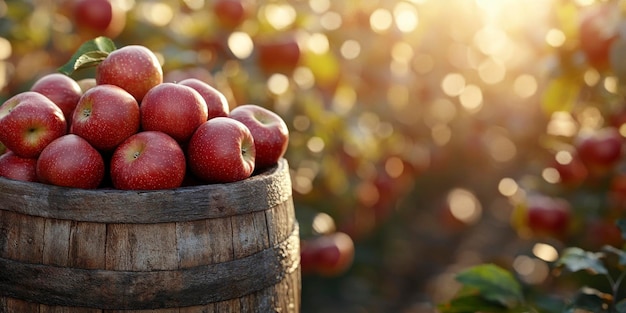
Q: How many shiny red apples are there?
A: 11